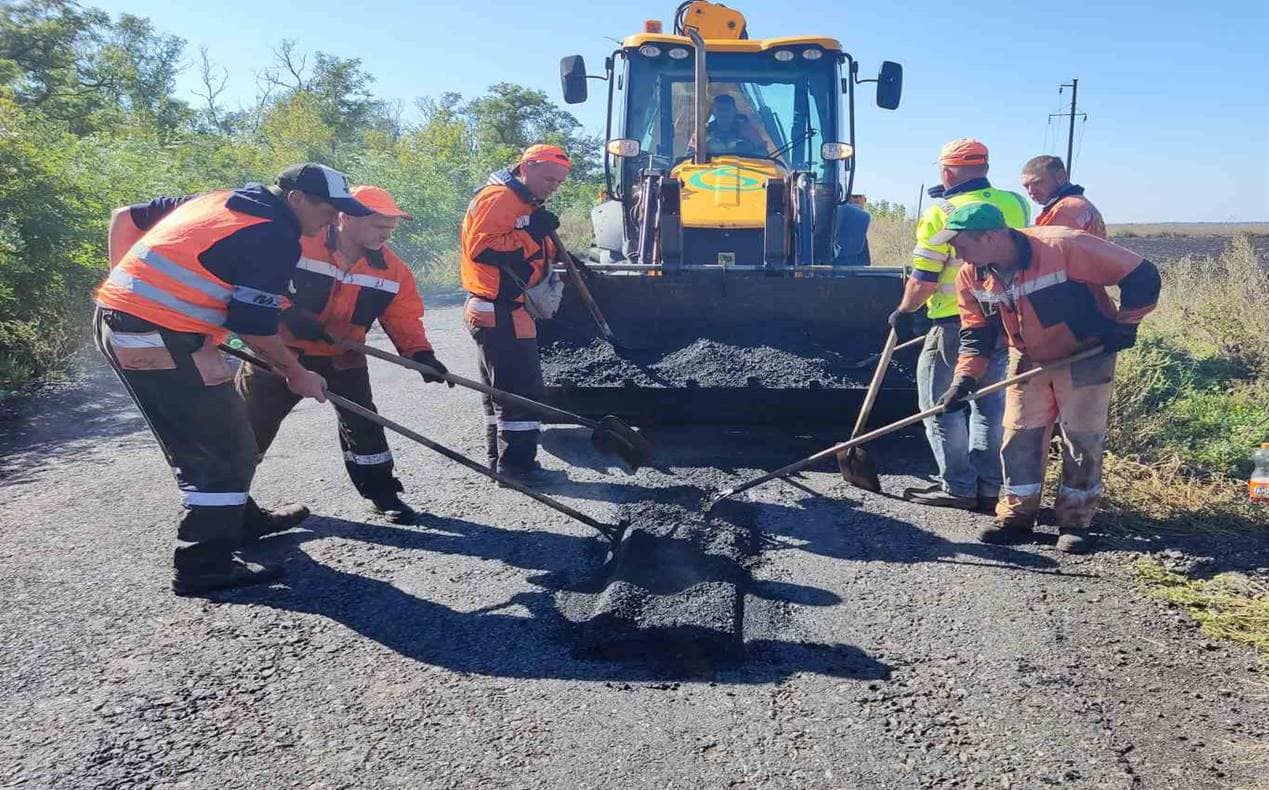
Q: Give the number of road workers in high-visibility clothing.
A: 6